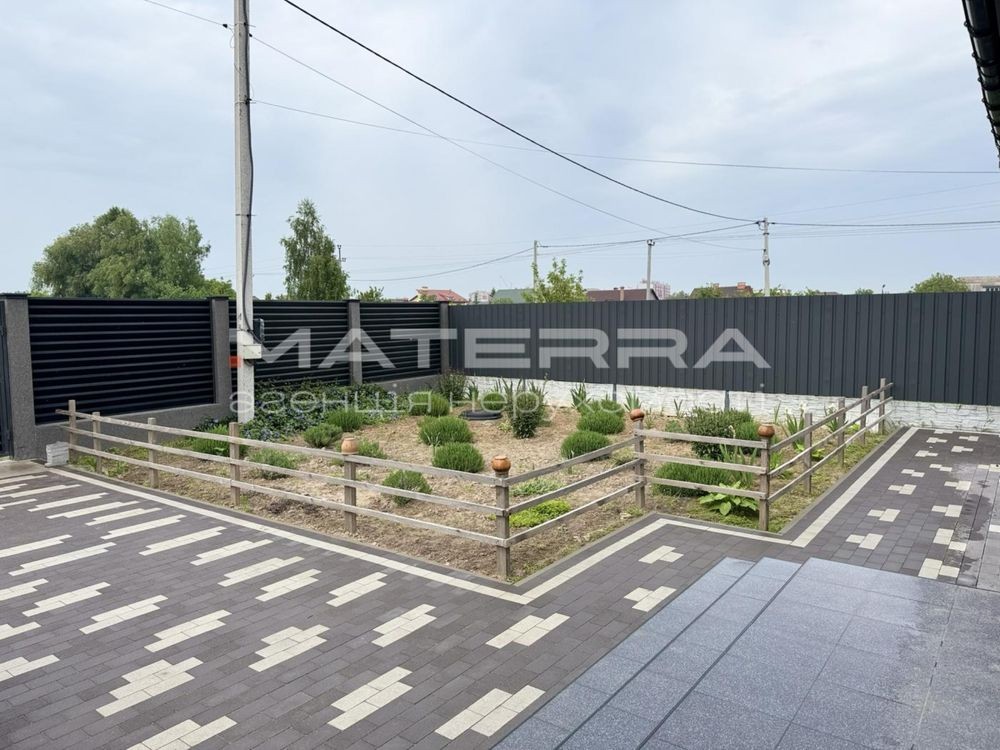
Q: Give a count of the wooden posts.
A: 12